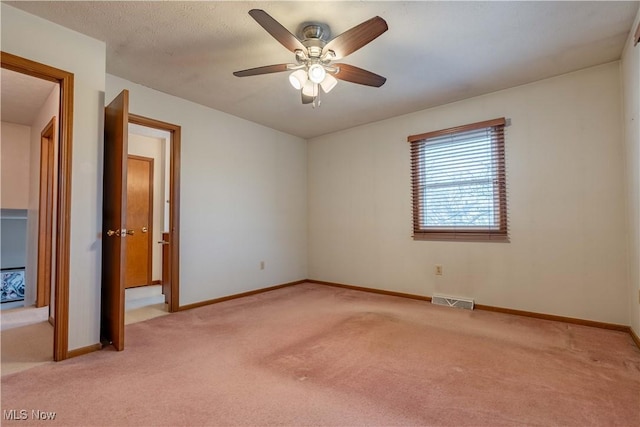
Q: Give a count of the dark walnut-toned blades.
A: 5